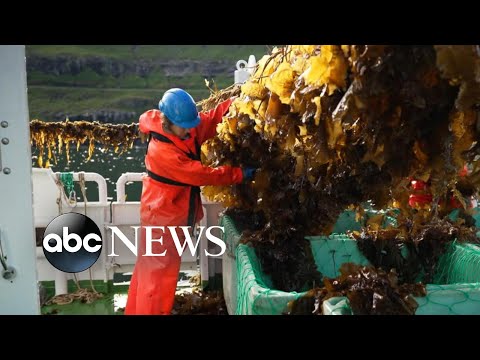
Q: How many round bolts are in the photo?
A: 3